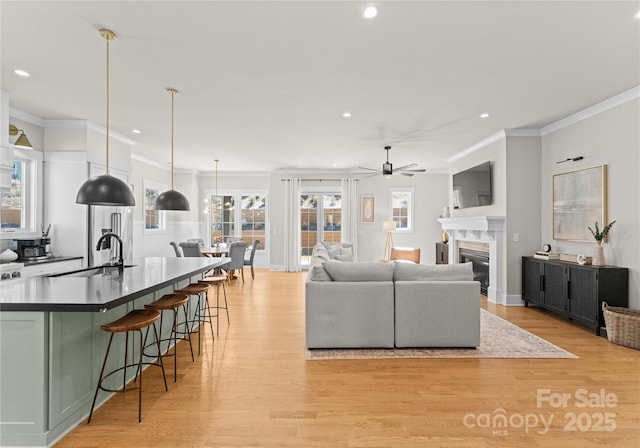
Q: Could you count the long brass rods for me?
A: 3